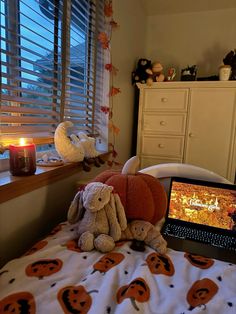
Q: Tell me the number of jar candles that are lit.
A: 1